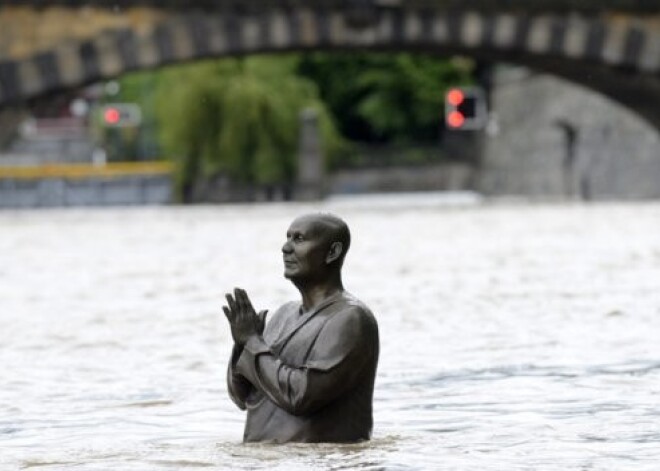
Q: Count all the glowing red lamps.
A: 3